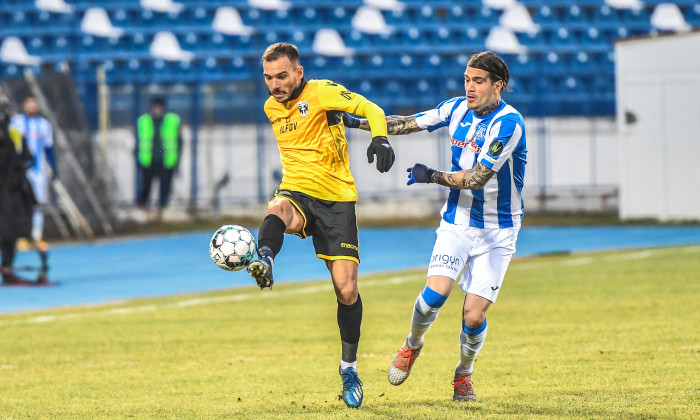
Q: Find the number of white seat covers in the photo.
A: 15